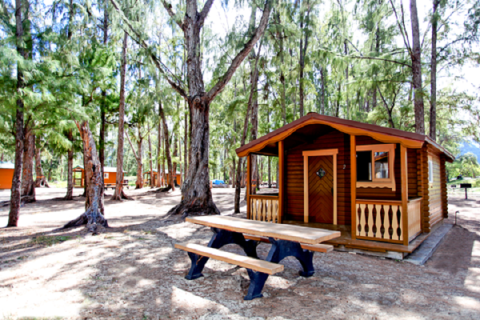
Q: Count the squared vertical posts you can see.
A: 4